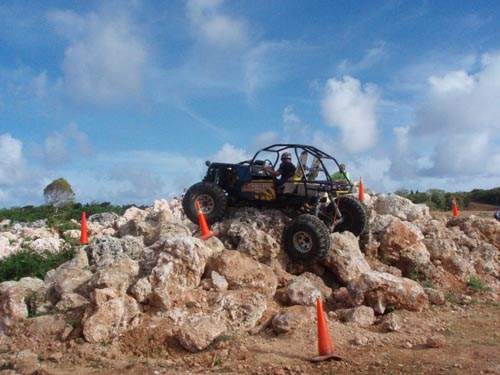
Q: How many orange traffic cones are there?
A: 5